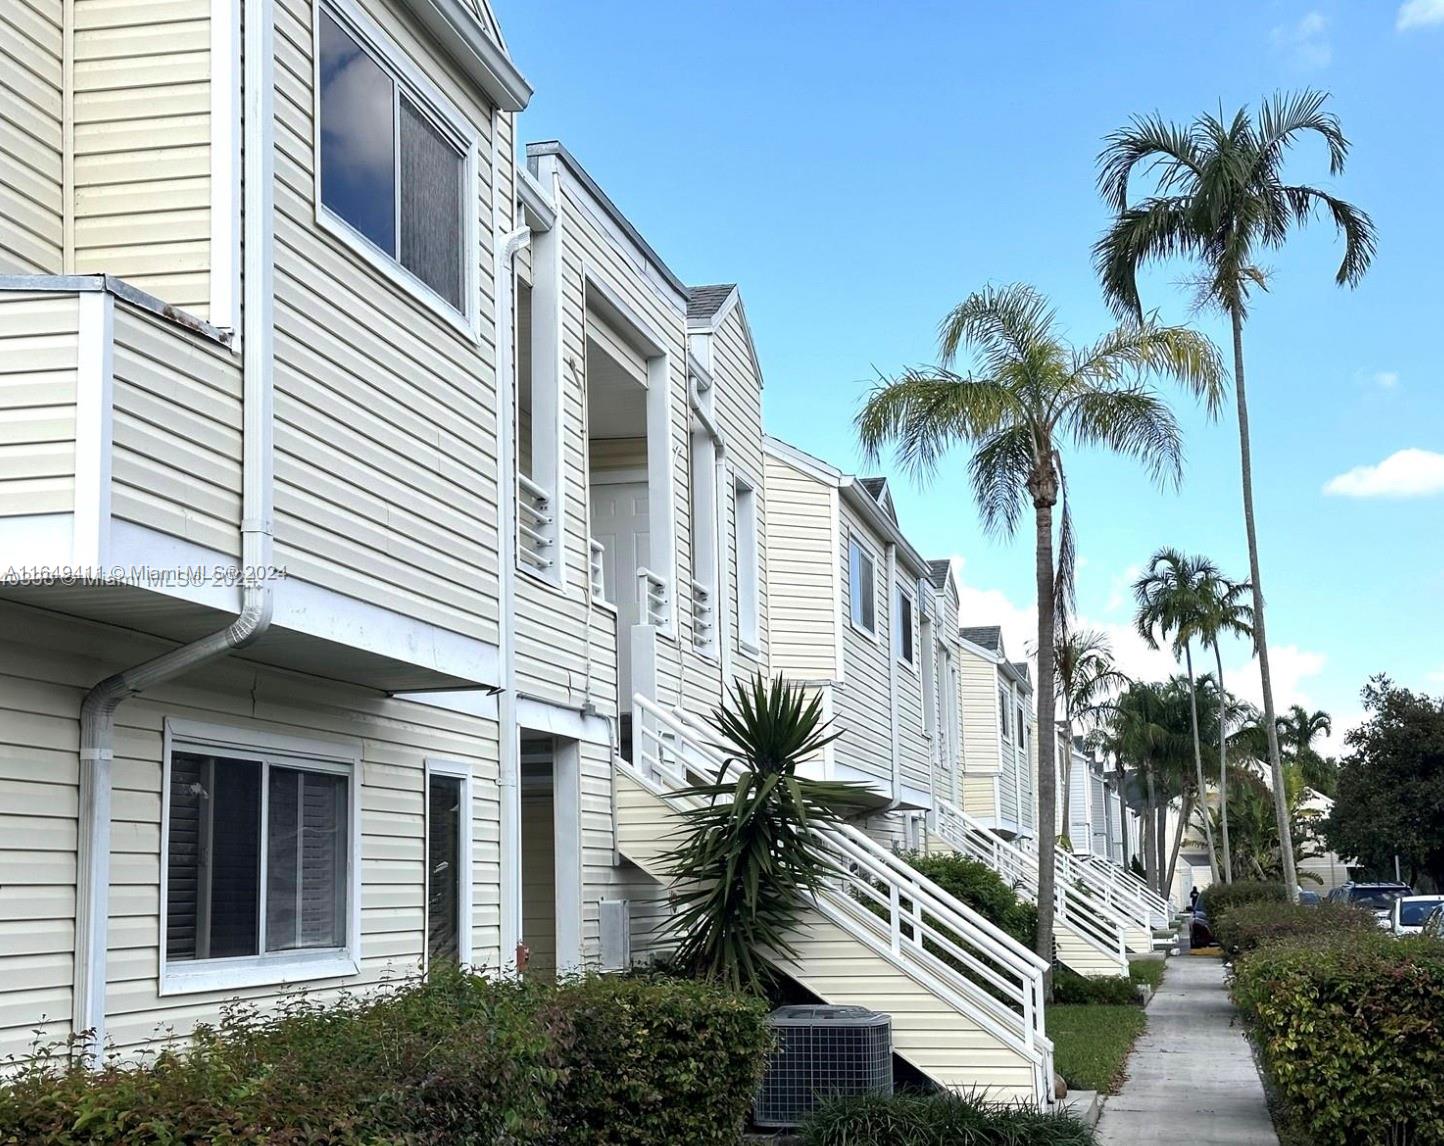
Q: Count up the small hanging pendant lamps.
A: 0